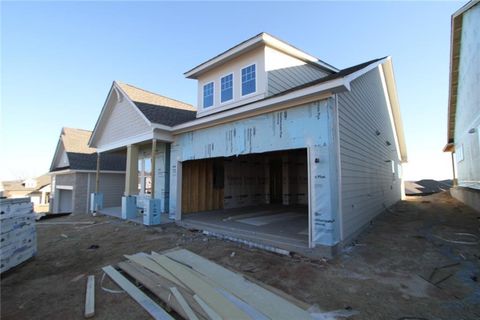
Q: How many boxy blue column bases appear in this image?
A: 3